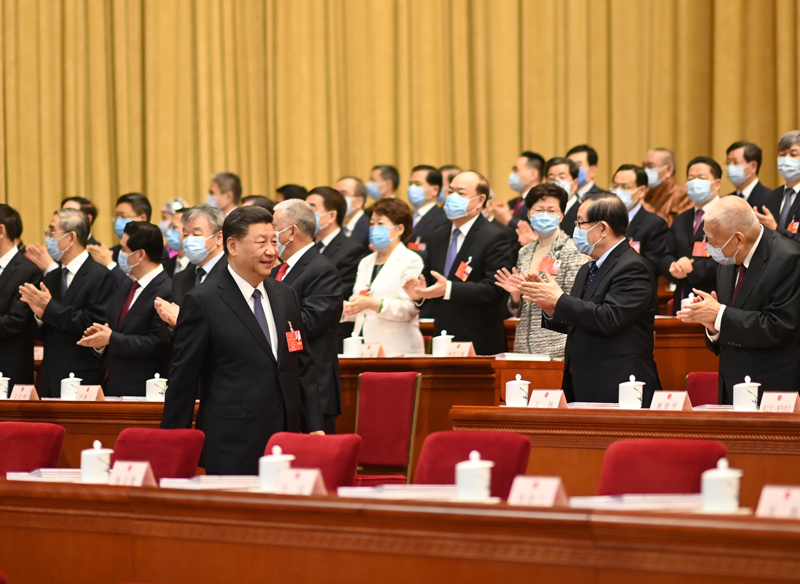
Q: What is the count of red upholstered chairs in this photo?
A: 7